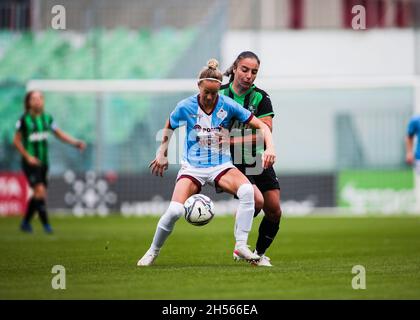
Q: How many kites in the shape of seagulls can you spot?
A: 0